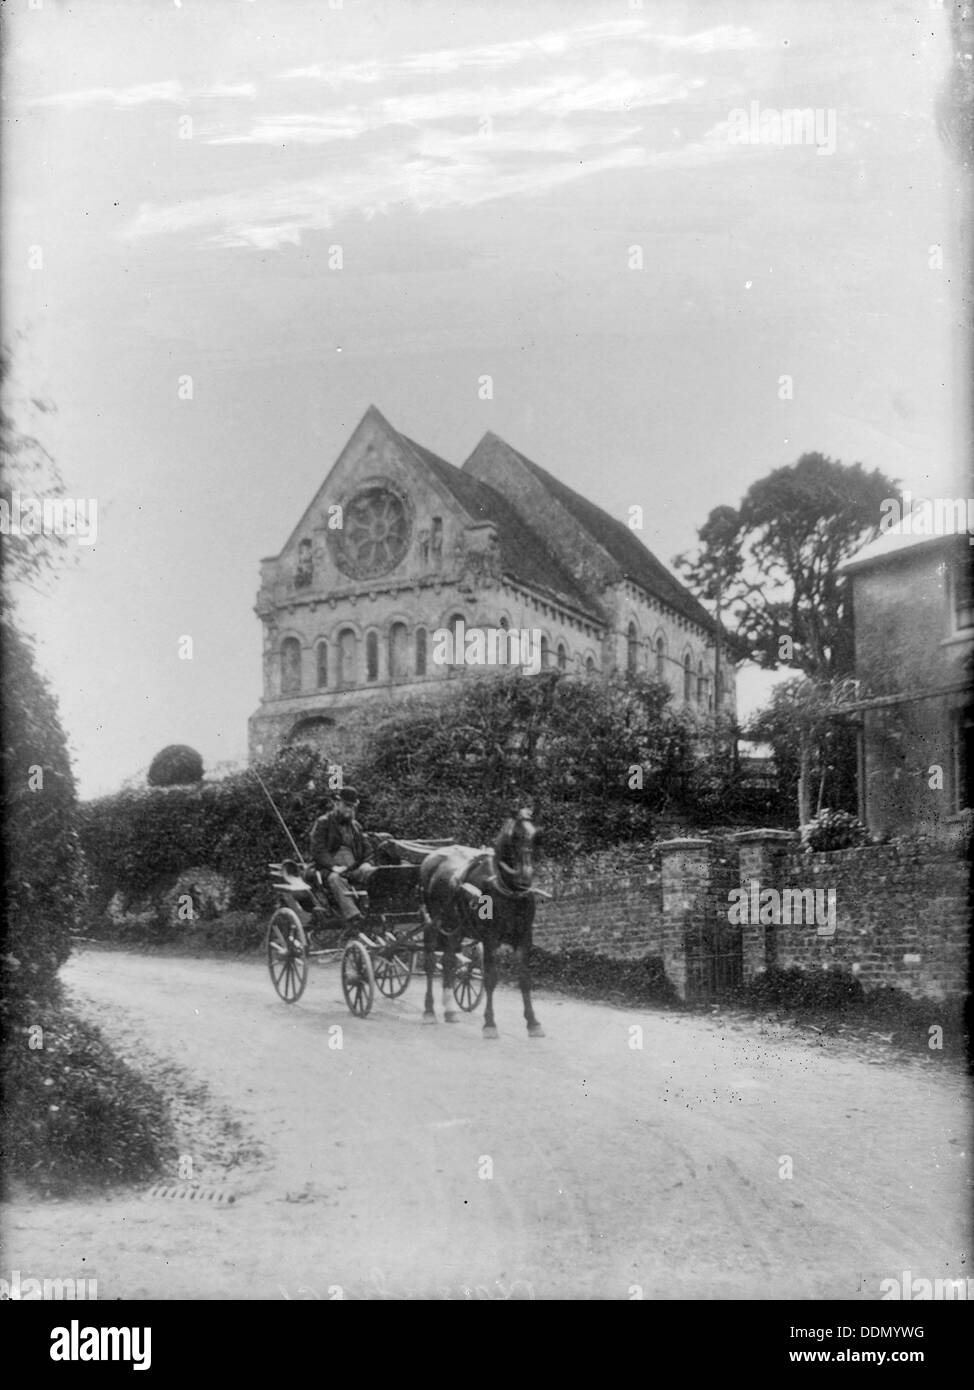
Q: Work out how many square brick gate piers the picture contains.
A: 2